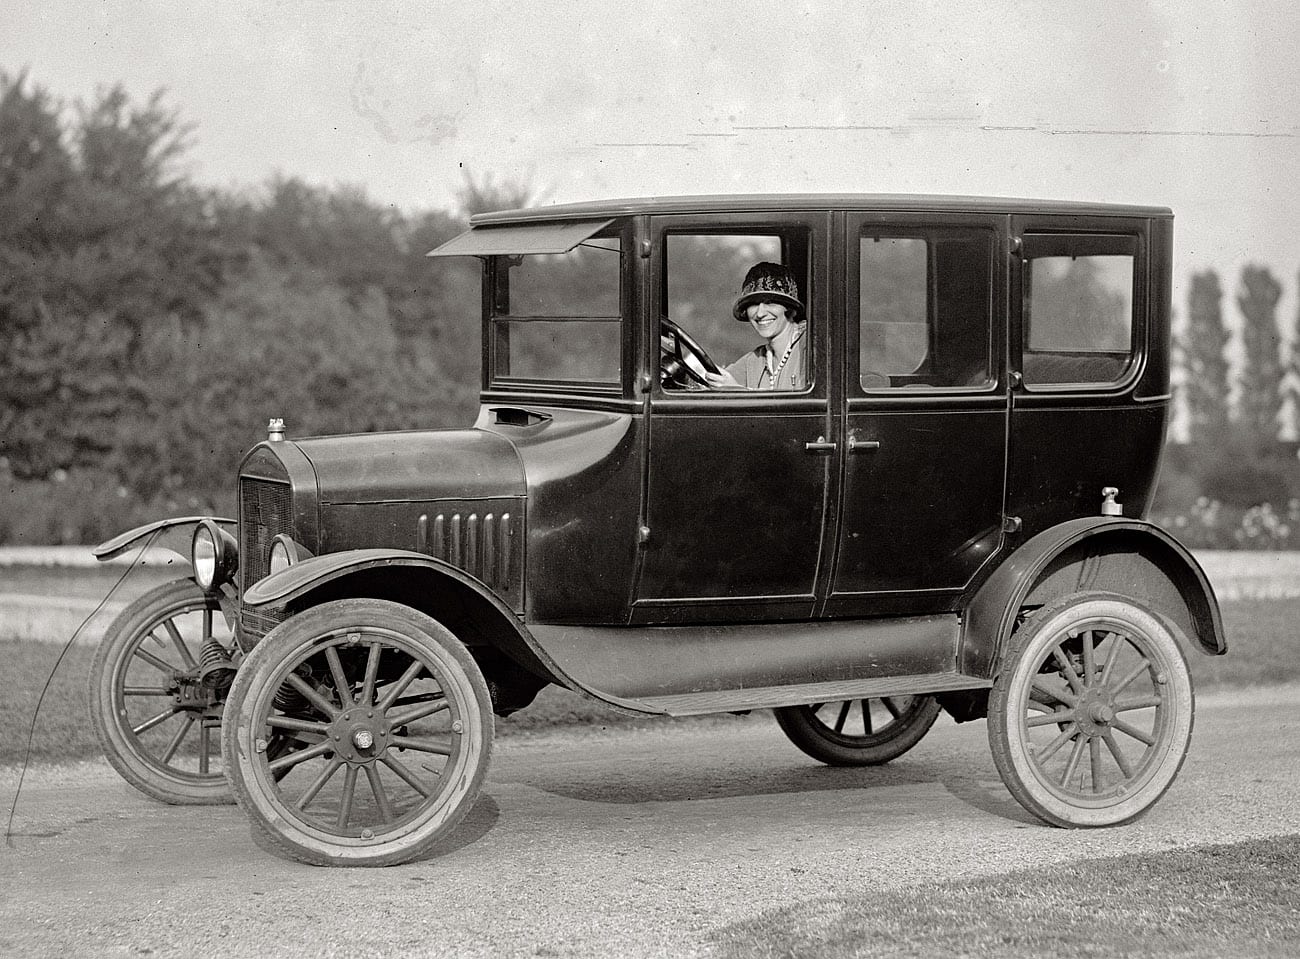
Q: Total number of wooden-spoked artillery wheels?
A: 4